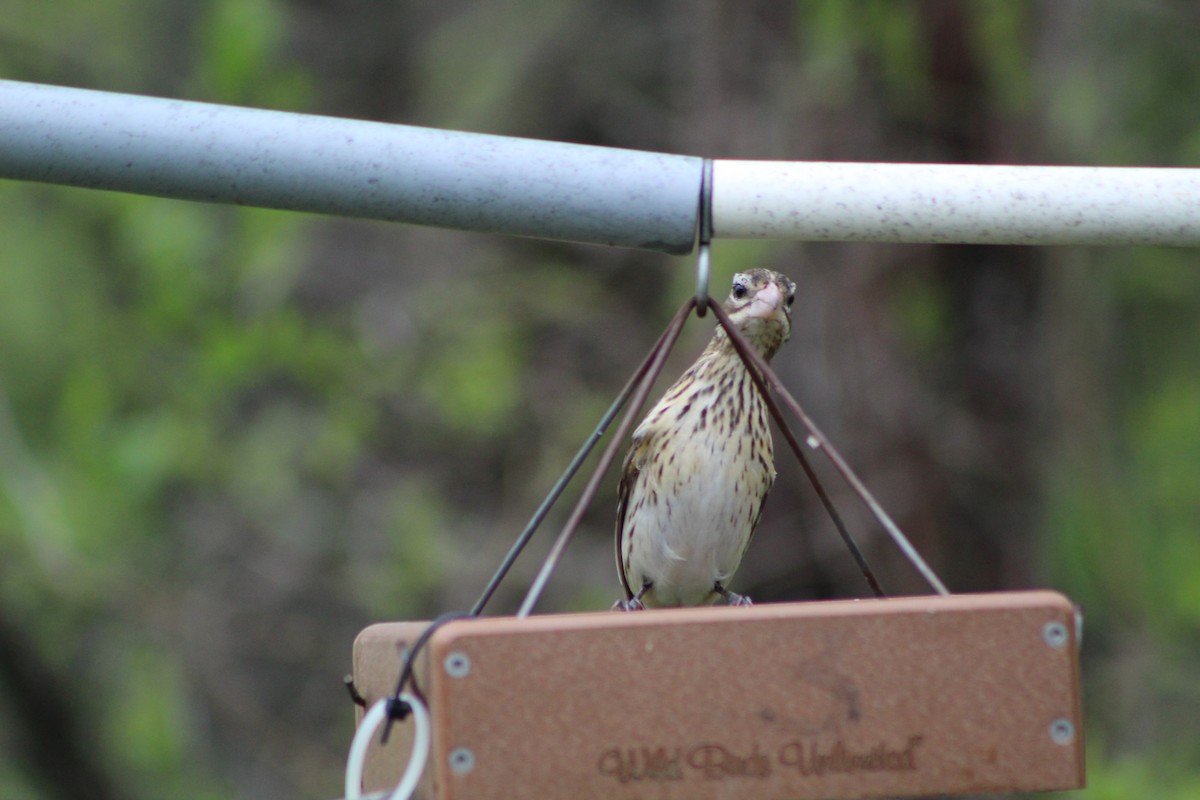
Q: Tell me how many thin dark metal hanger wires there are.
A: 4